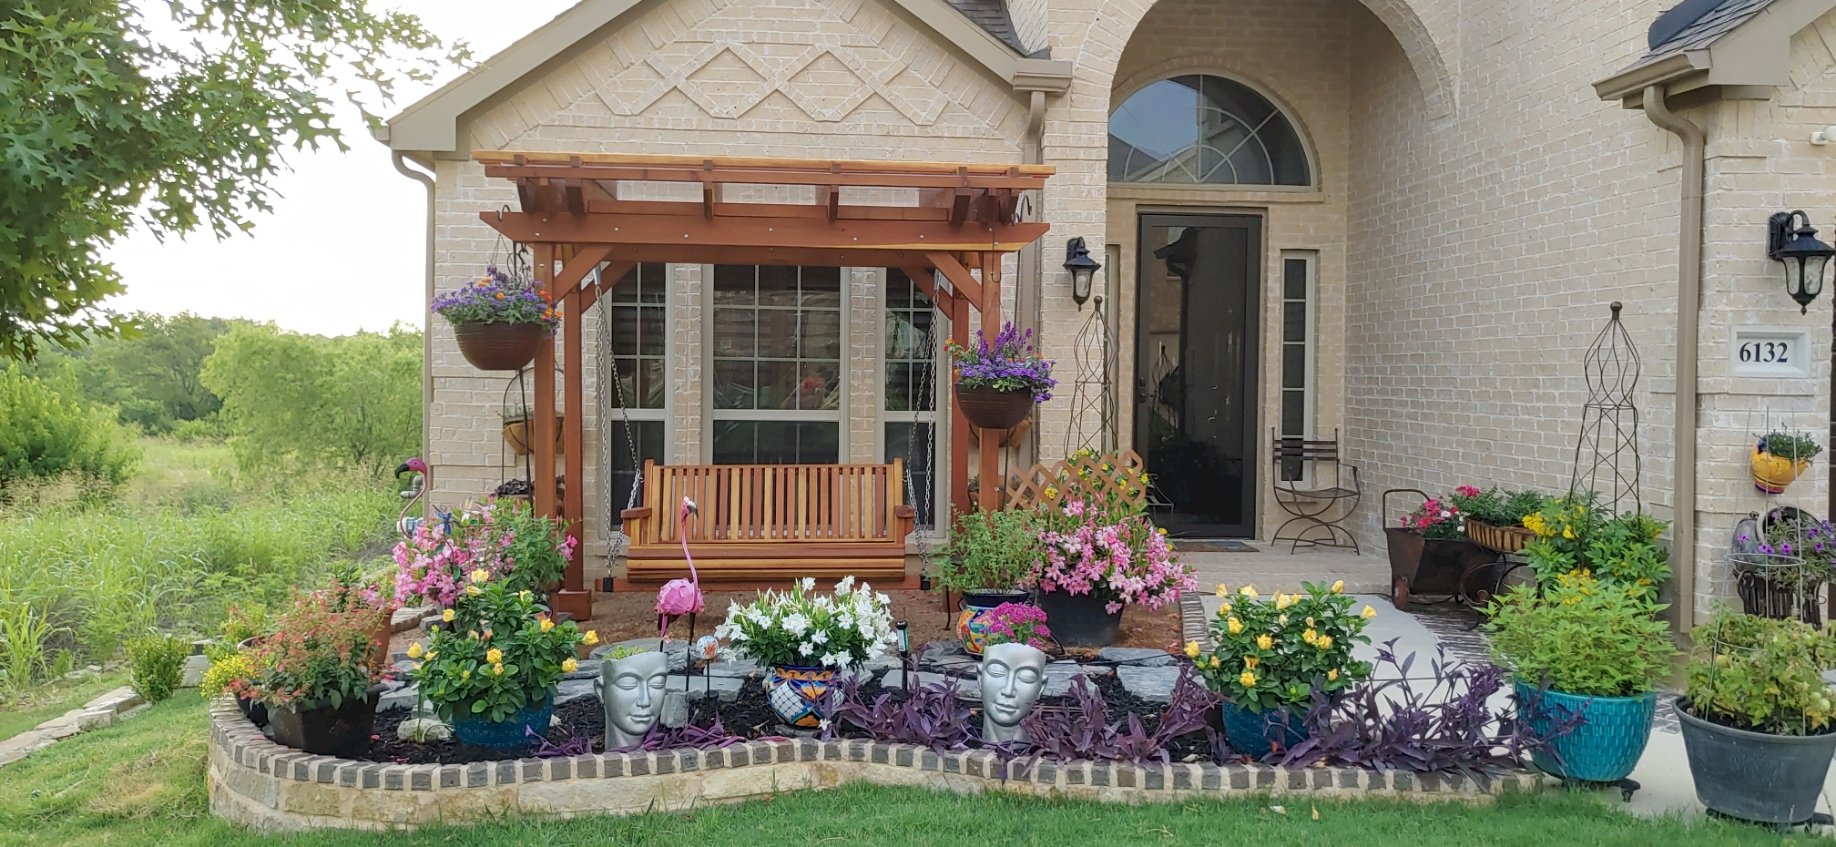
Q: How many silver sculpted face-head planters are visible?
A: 2